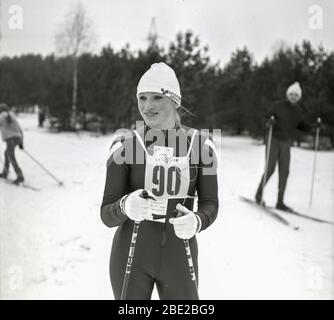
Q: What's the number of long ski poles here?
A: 5